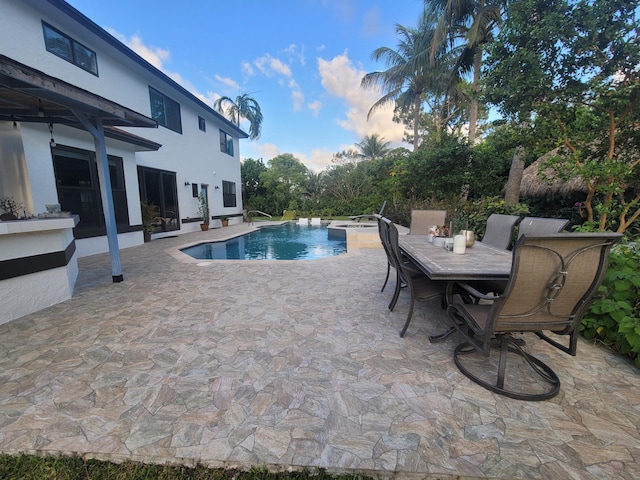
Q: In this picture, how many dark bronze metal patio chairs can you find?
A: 6